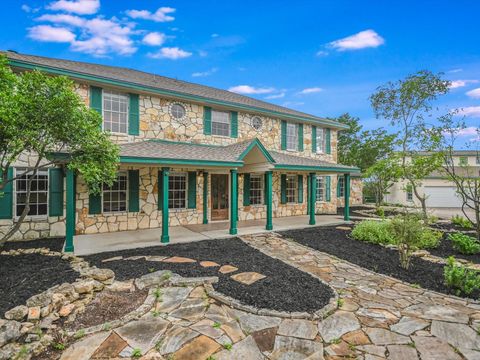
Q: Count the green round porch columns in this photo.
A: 6